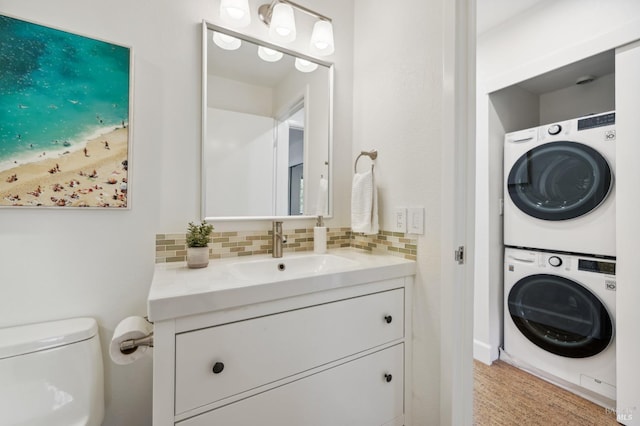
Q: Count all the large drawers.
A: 2